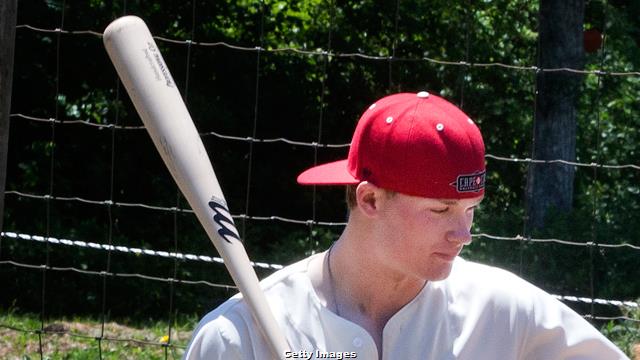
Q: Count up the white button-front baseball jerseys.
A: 1